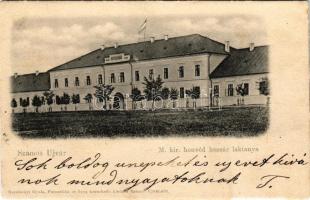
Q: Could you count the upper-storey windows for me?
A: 12